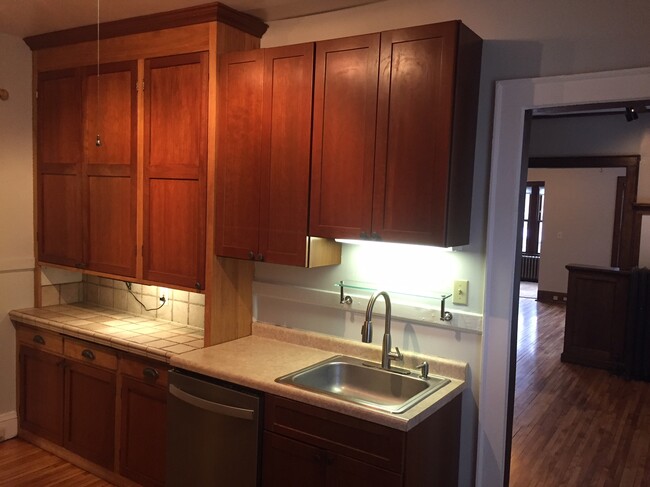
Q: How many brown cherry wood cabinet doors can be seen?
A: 12